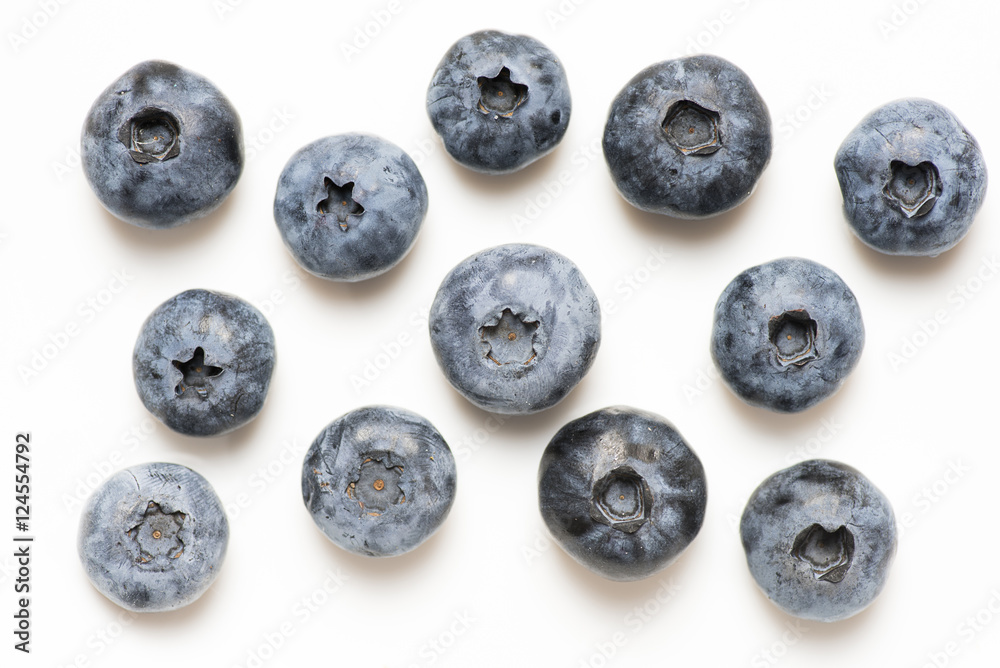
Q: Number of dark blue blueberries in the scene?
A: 12